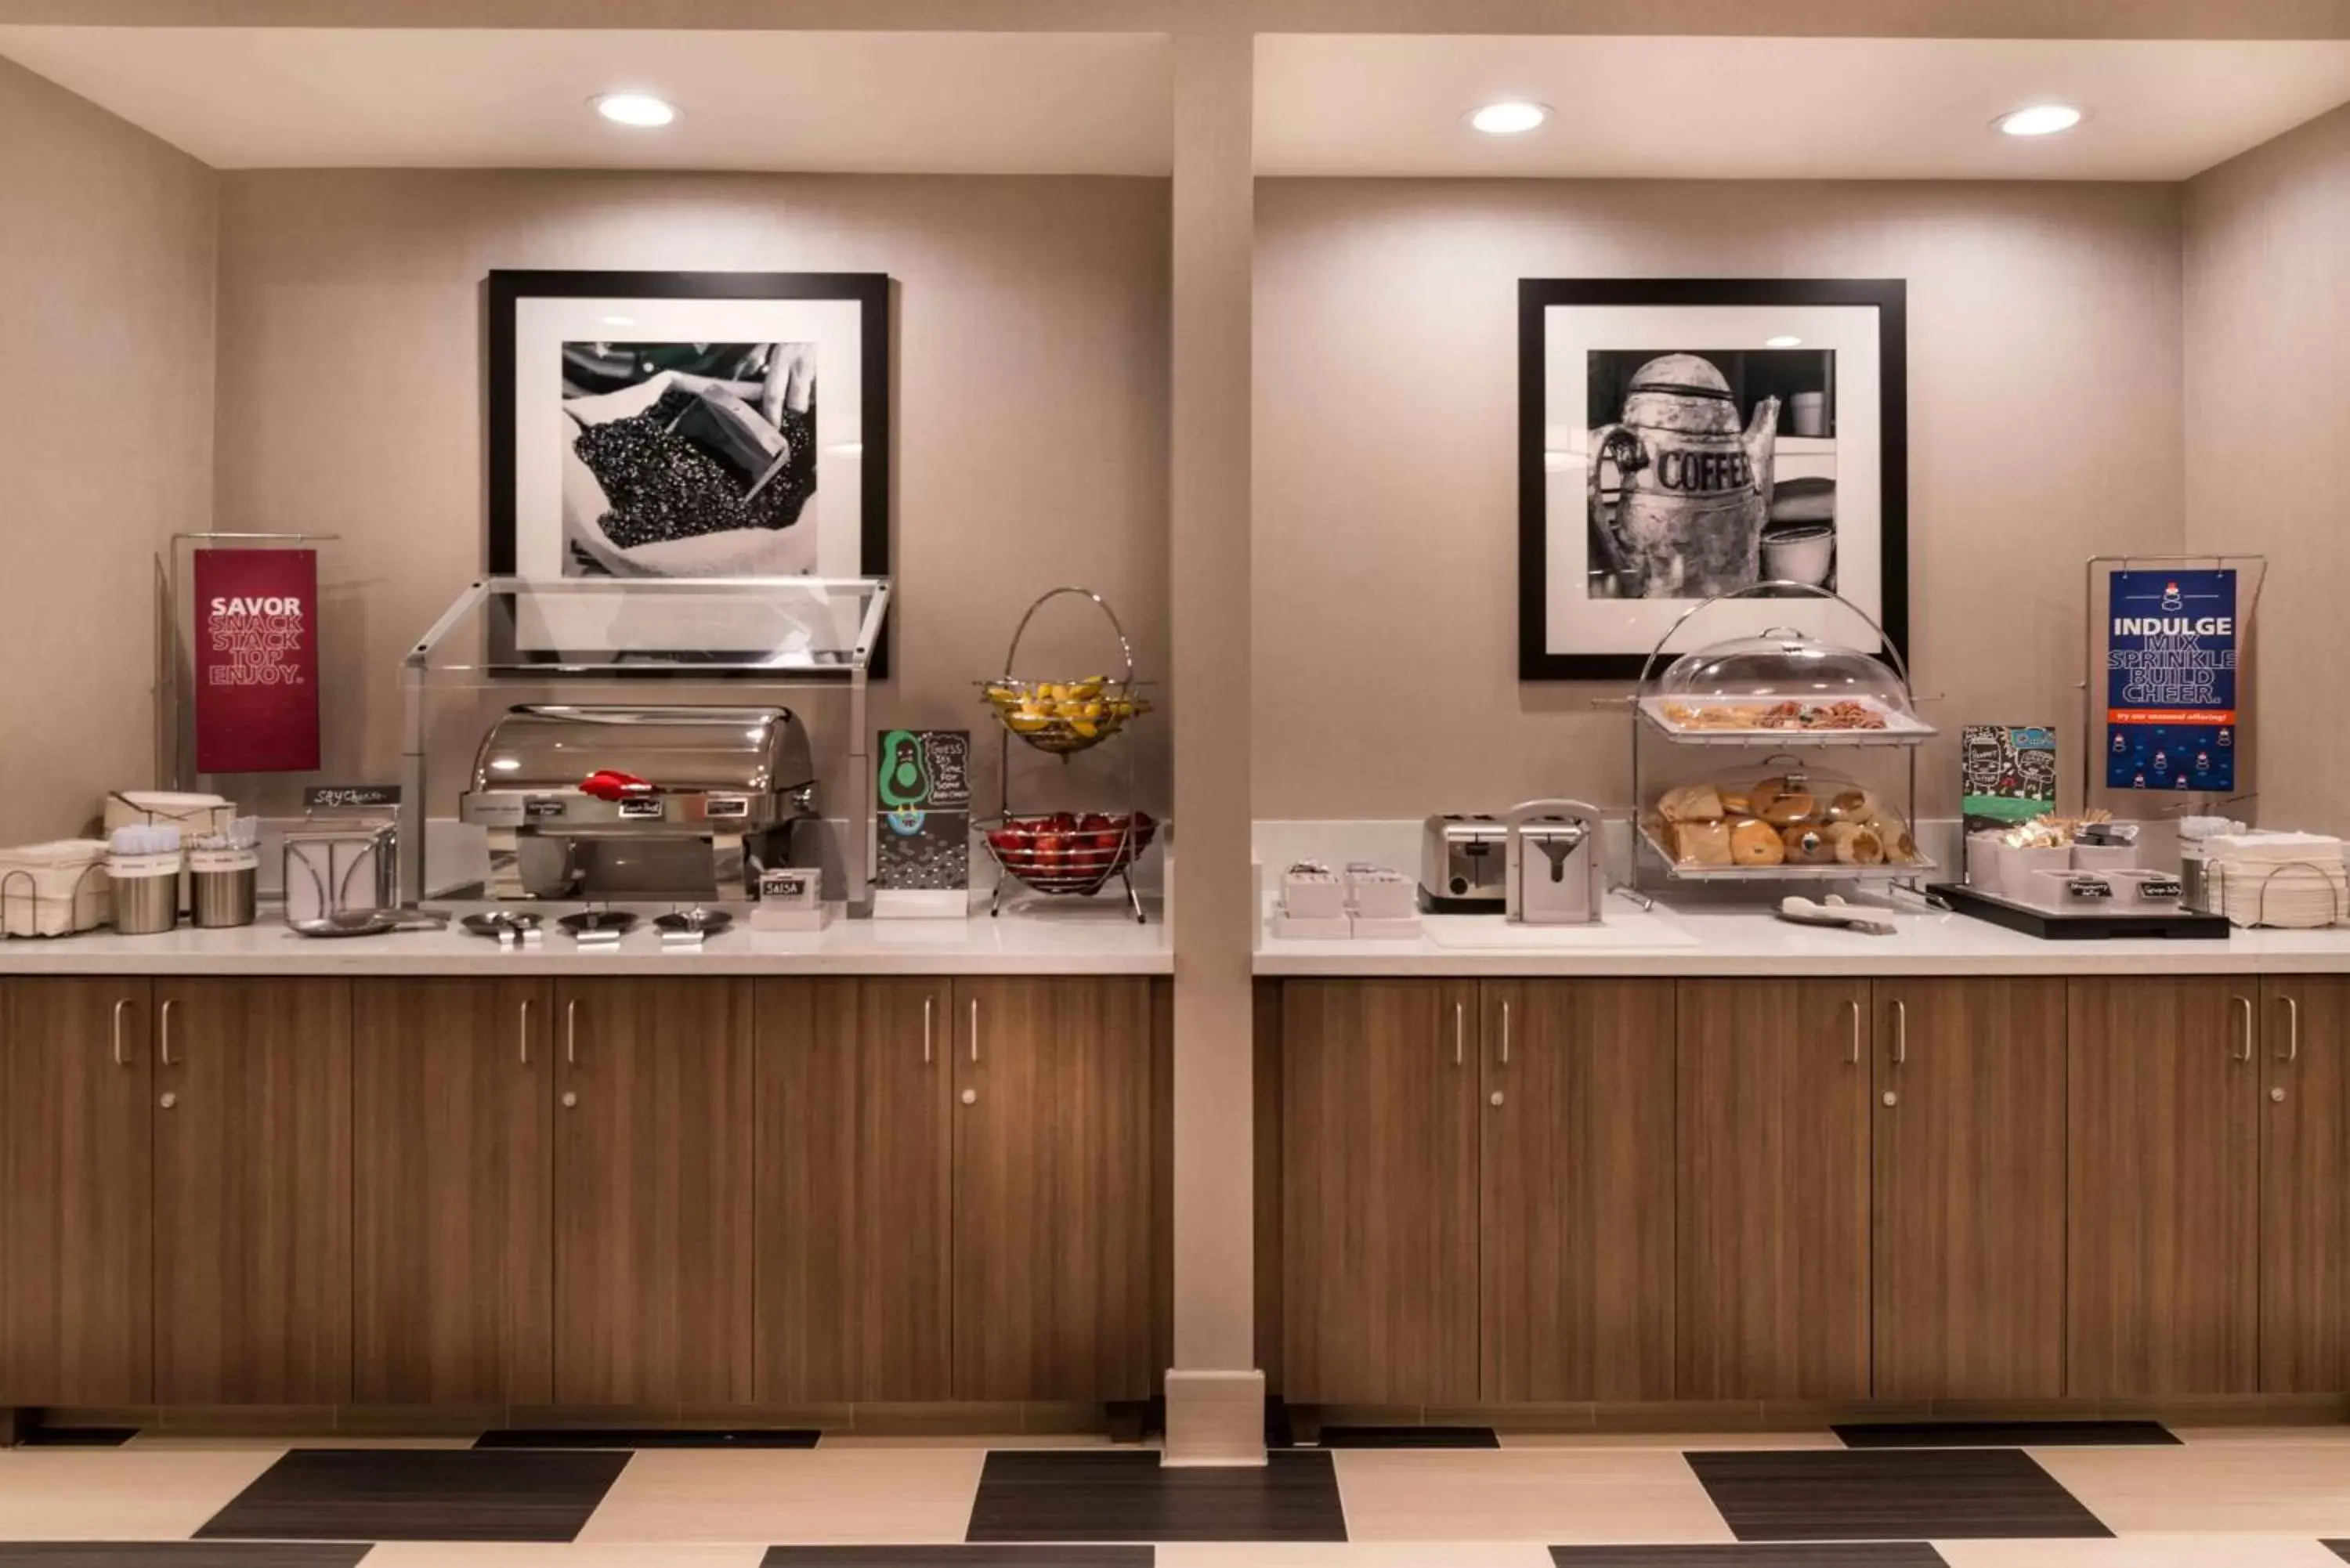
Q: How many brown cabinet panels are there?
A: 12